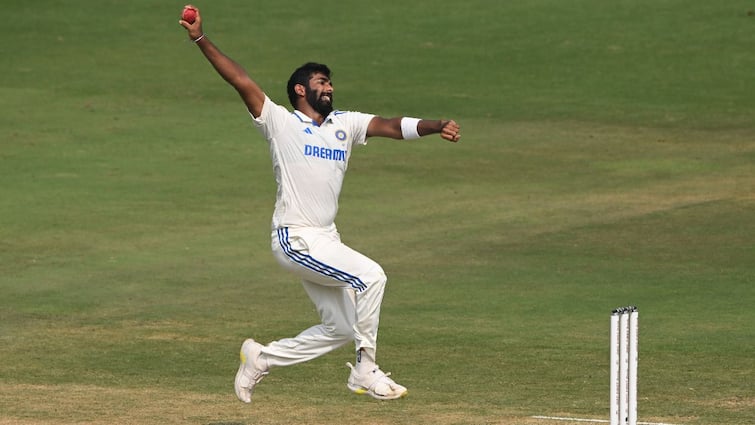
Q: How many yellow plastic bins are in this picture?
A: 0